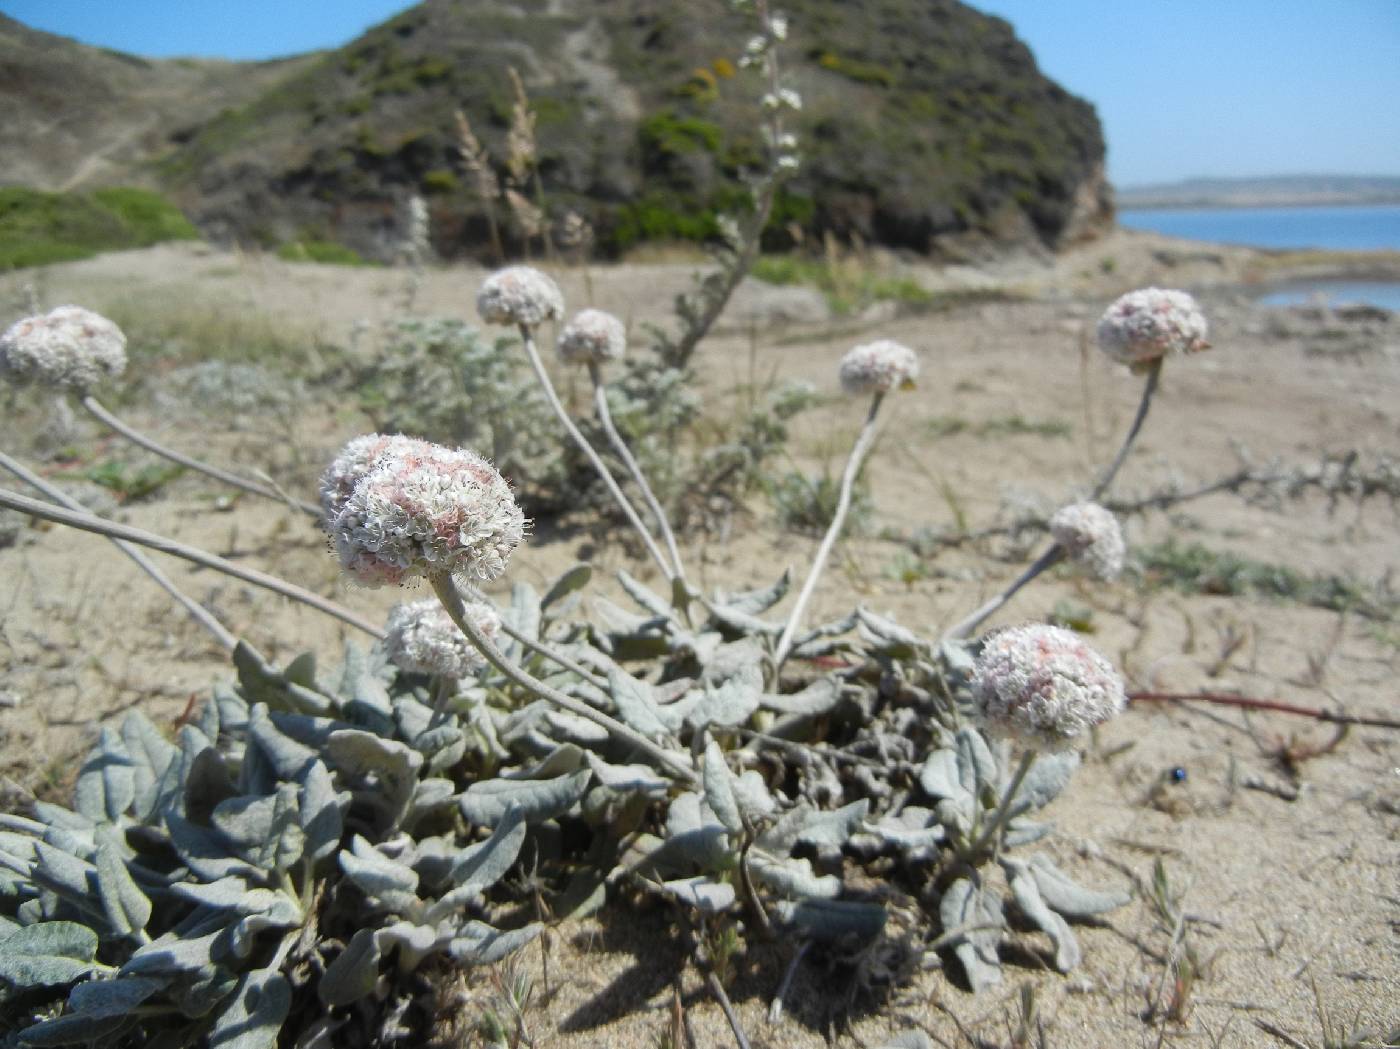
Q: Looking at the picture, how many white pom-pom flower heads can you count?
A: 9